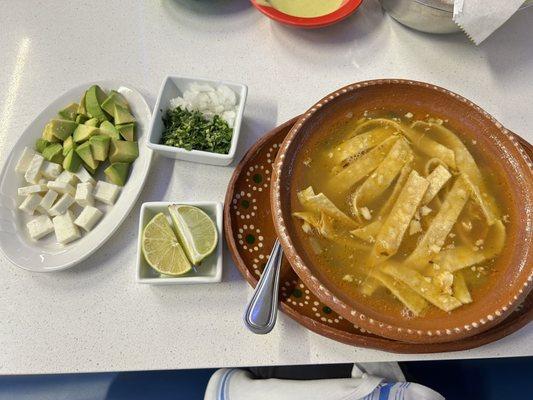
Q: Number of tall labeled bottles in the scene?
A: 0